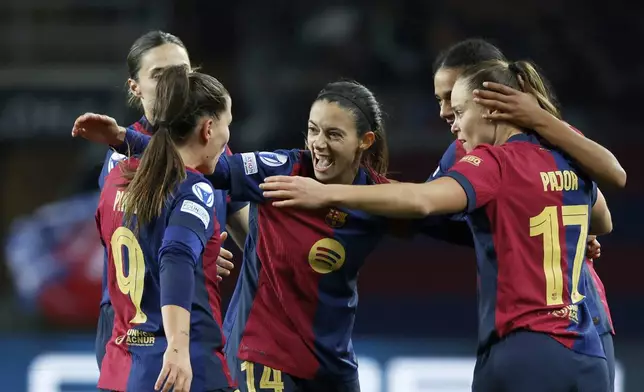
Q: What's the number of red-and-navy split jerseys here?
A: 5